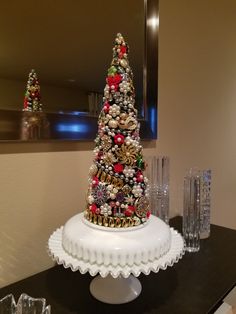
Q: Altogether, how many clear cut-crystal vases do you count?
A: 3